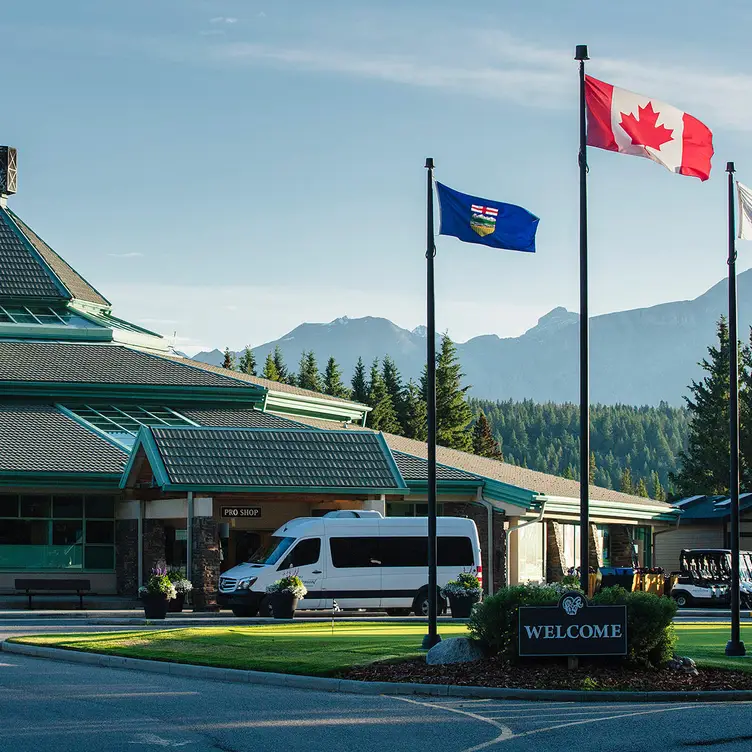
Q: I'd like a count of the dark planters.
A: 4